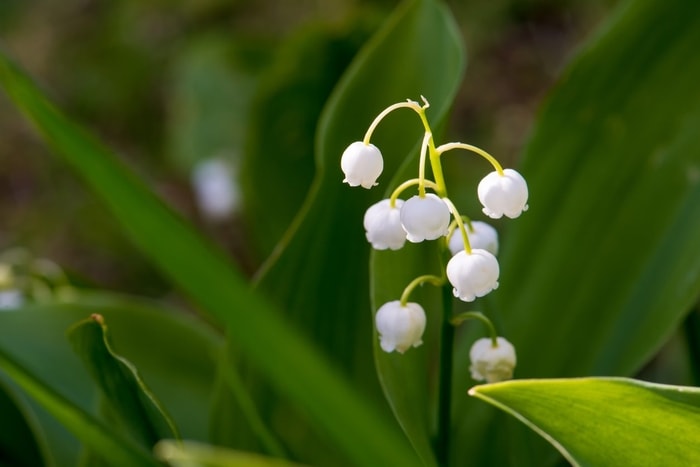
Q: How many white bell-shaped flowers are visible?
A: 8